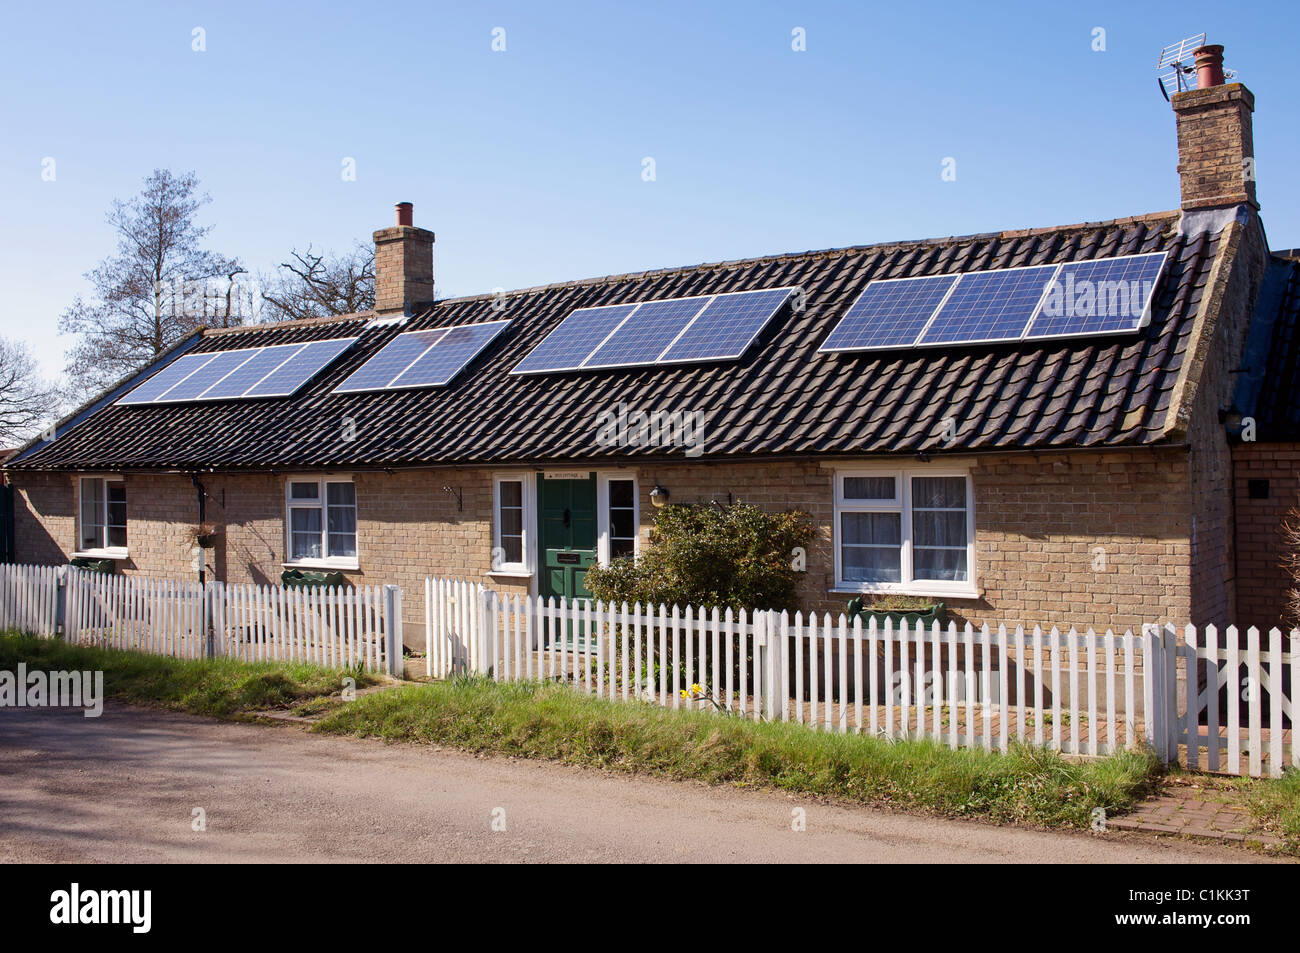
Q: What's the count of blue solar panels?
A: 12